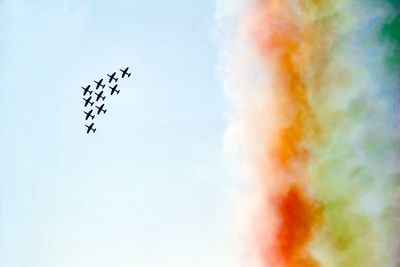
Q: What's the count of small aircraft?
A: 10